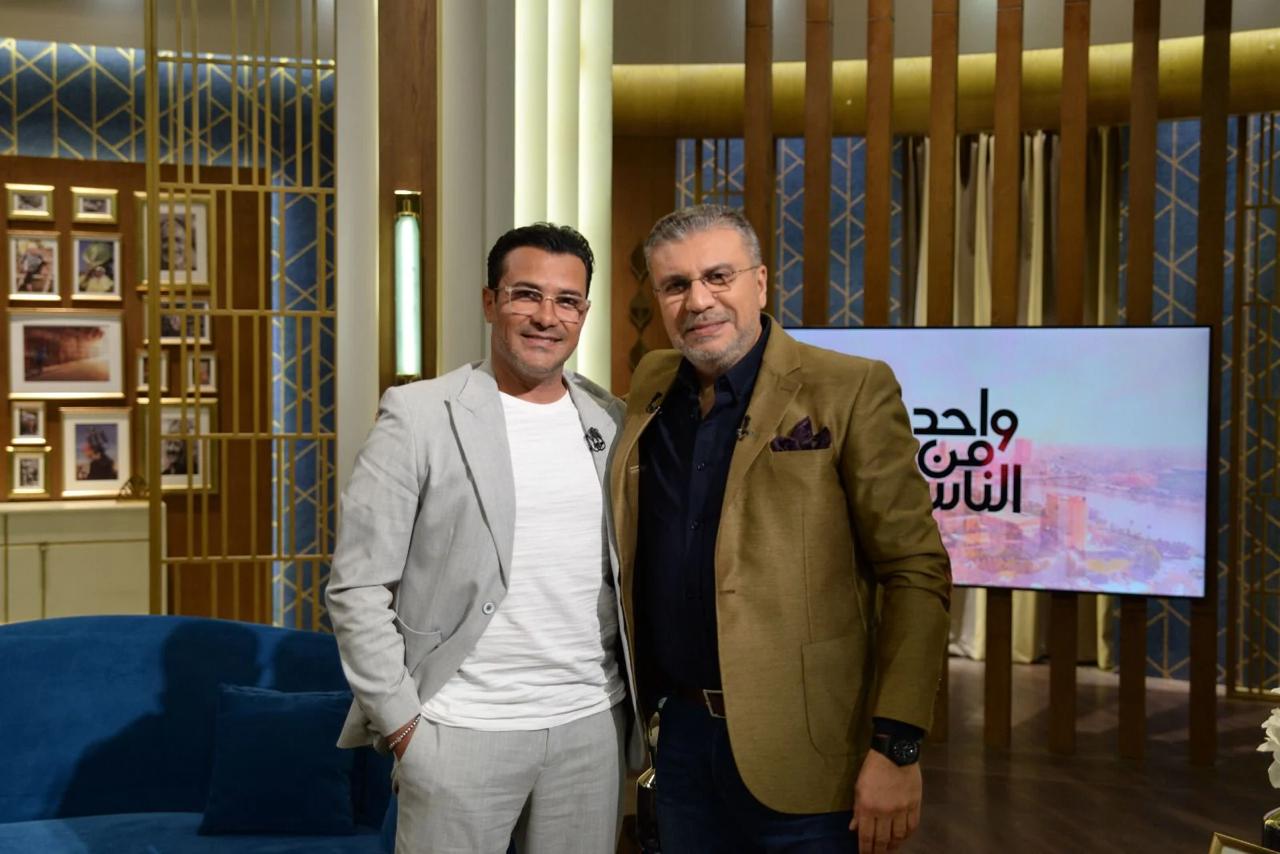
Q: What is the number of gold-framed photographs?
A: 13